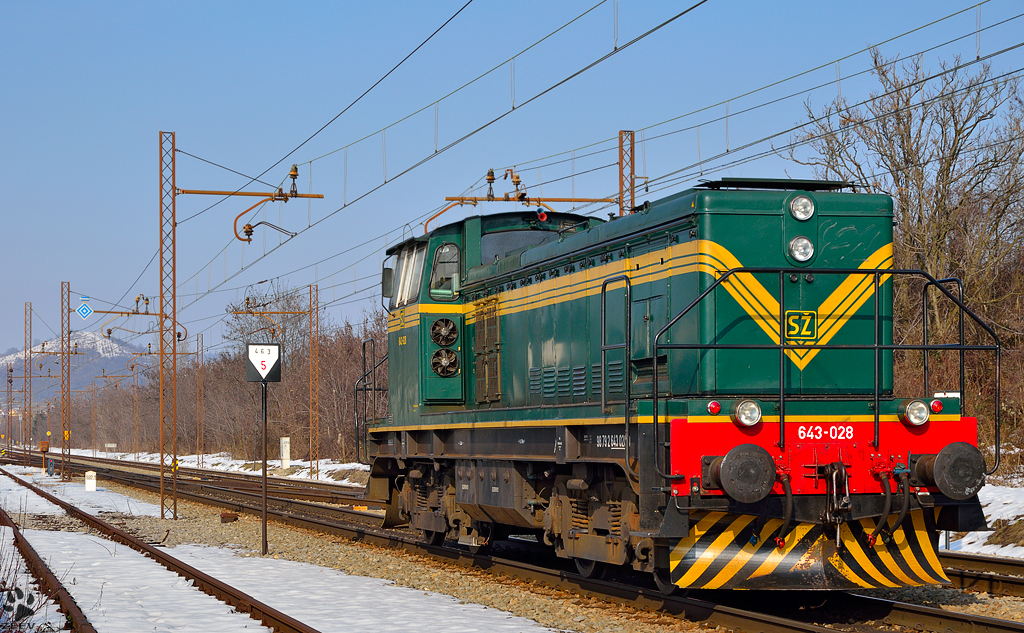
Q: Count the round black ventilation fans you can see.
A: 2